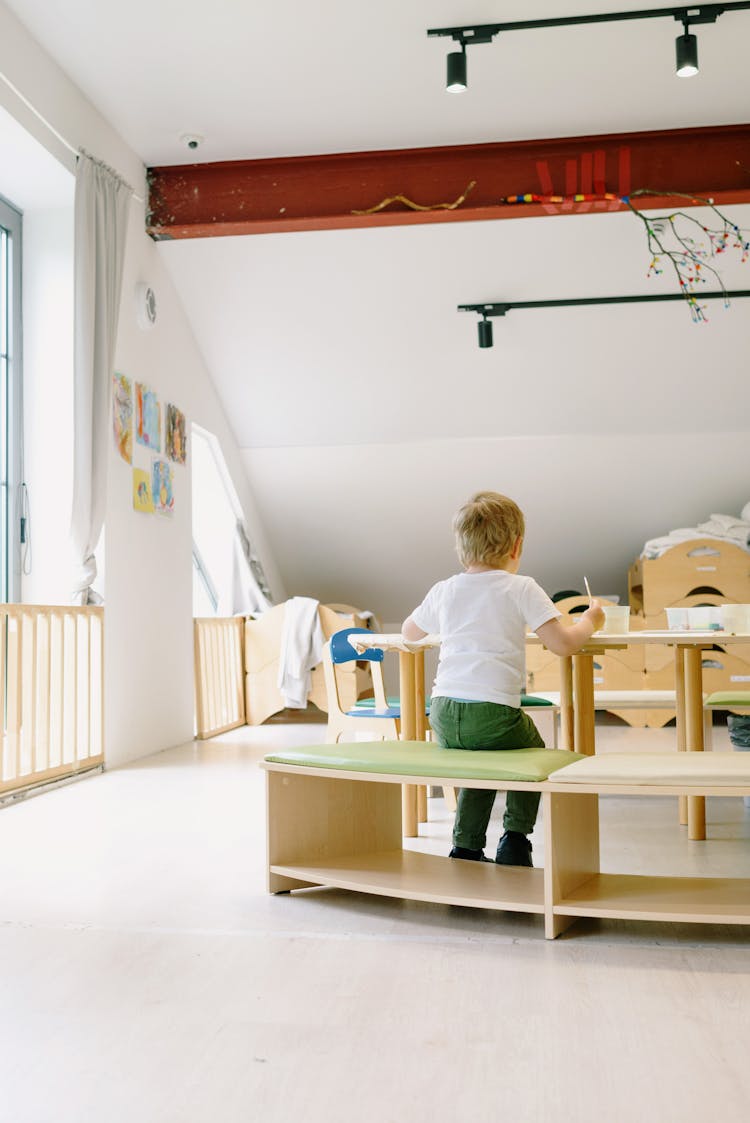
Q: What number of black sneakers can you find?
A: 2